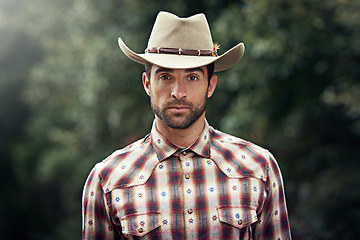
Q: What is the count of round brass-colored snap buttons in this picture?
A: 5